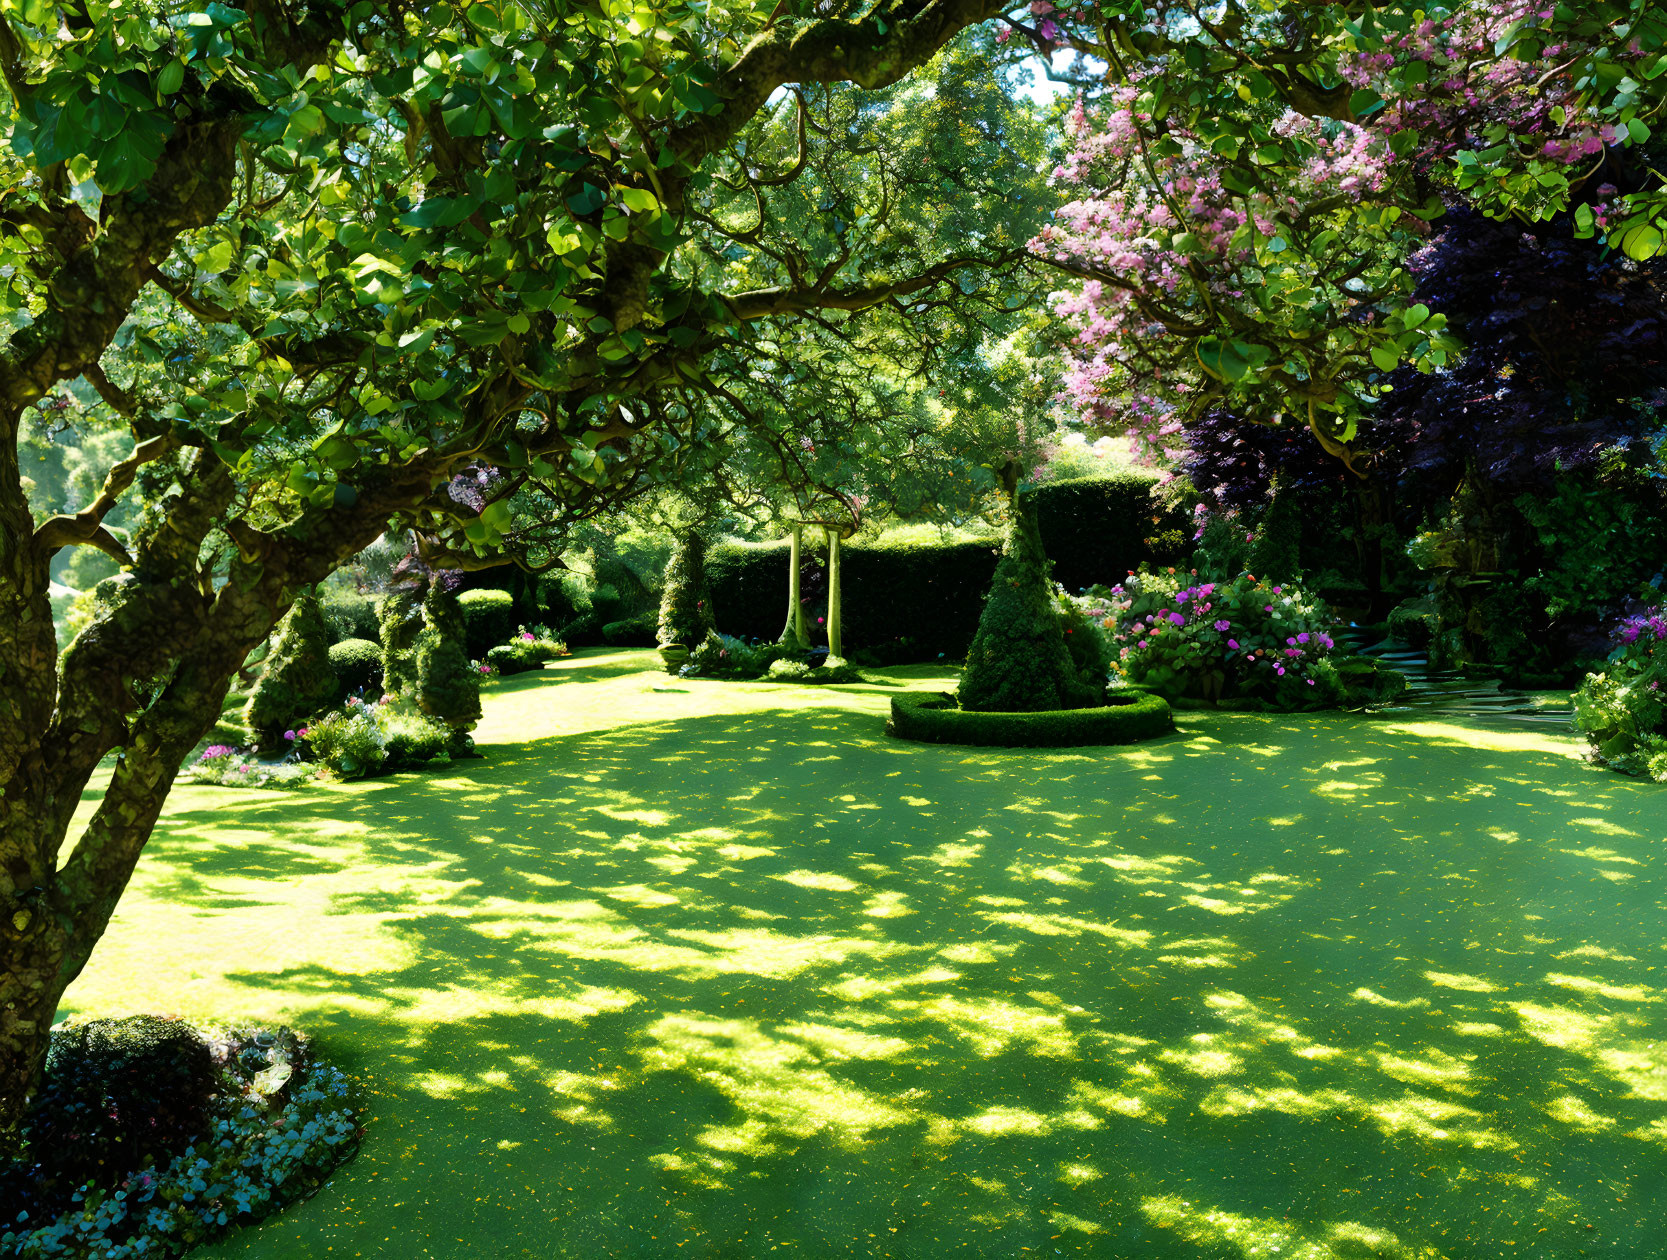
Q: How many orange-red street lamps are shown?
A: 0